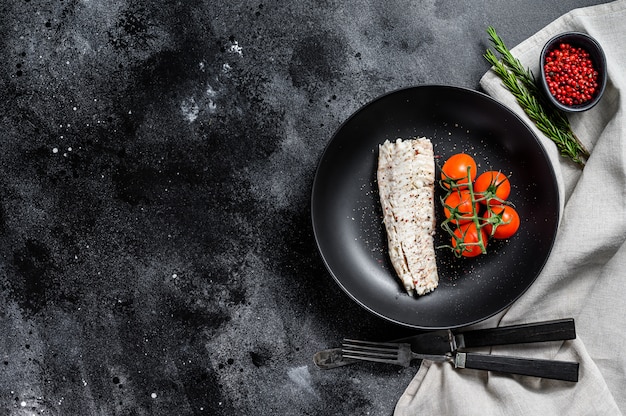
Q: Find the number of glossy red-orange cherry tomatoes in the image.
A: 5